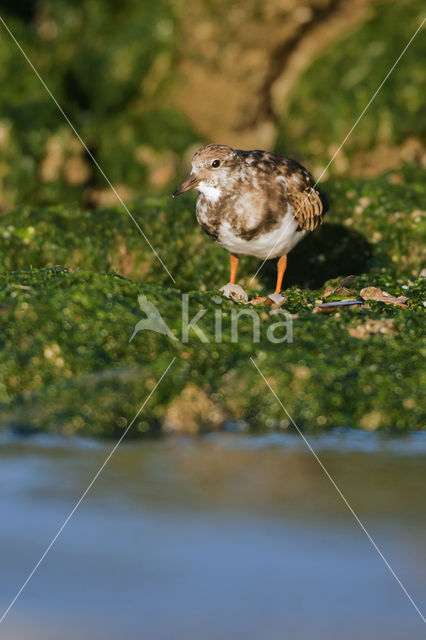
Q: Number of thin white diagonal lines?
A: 4